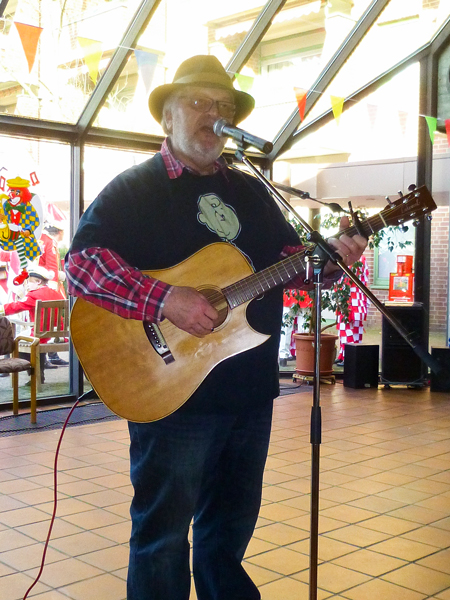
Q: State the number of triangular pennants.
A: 10